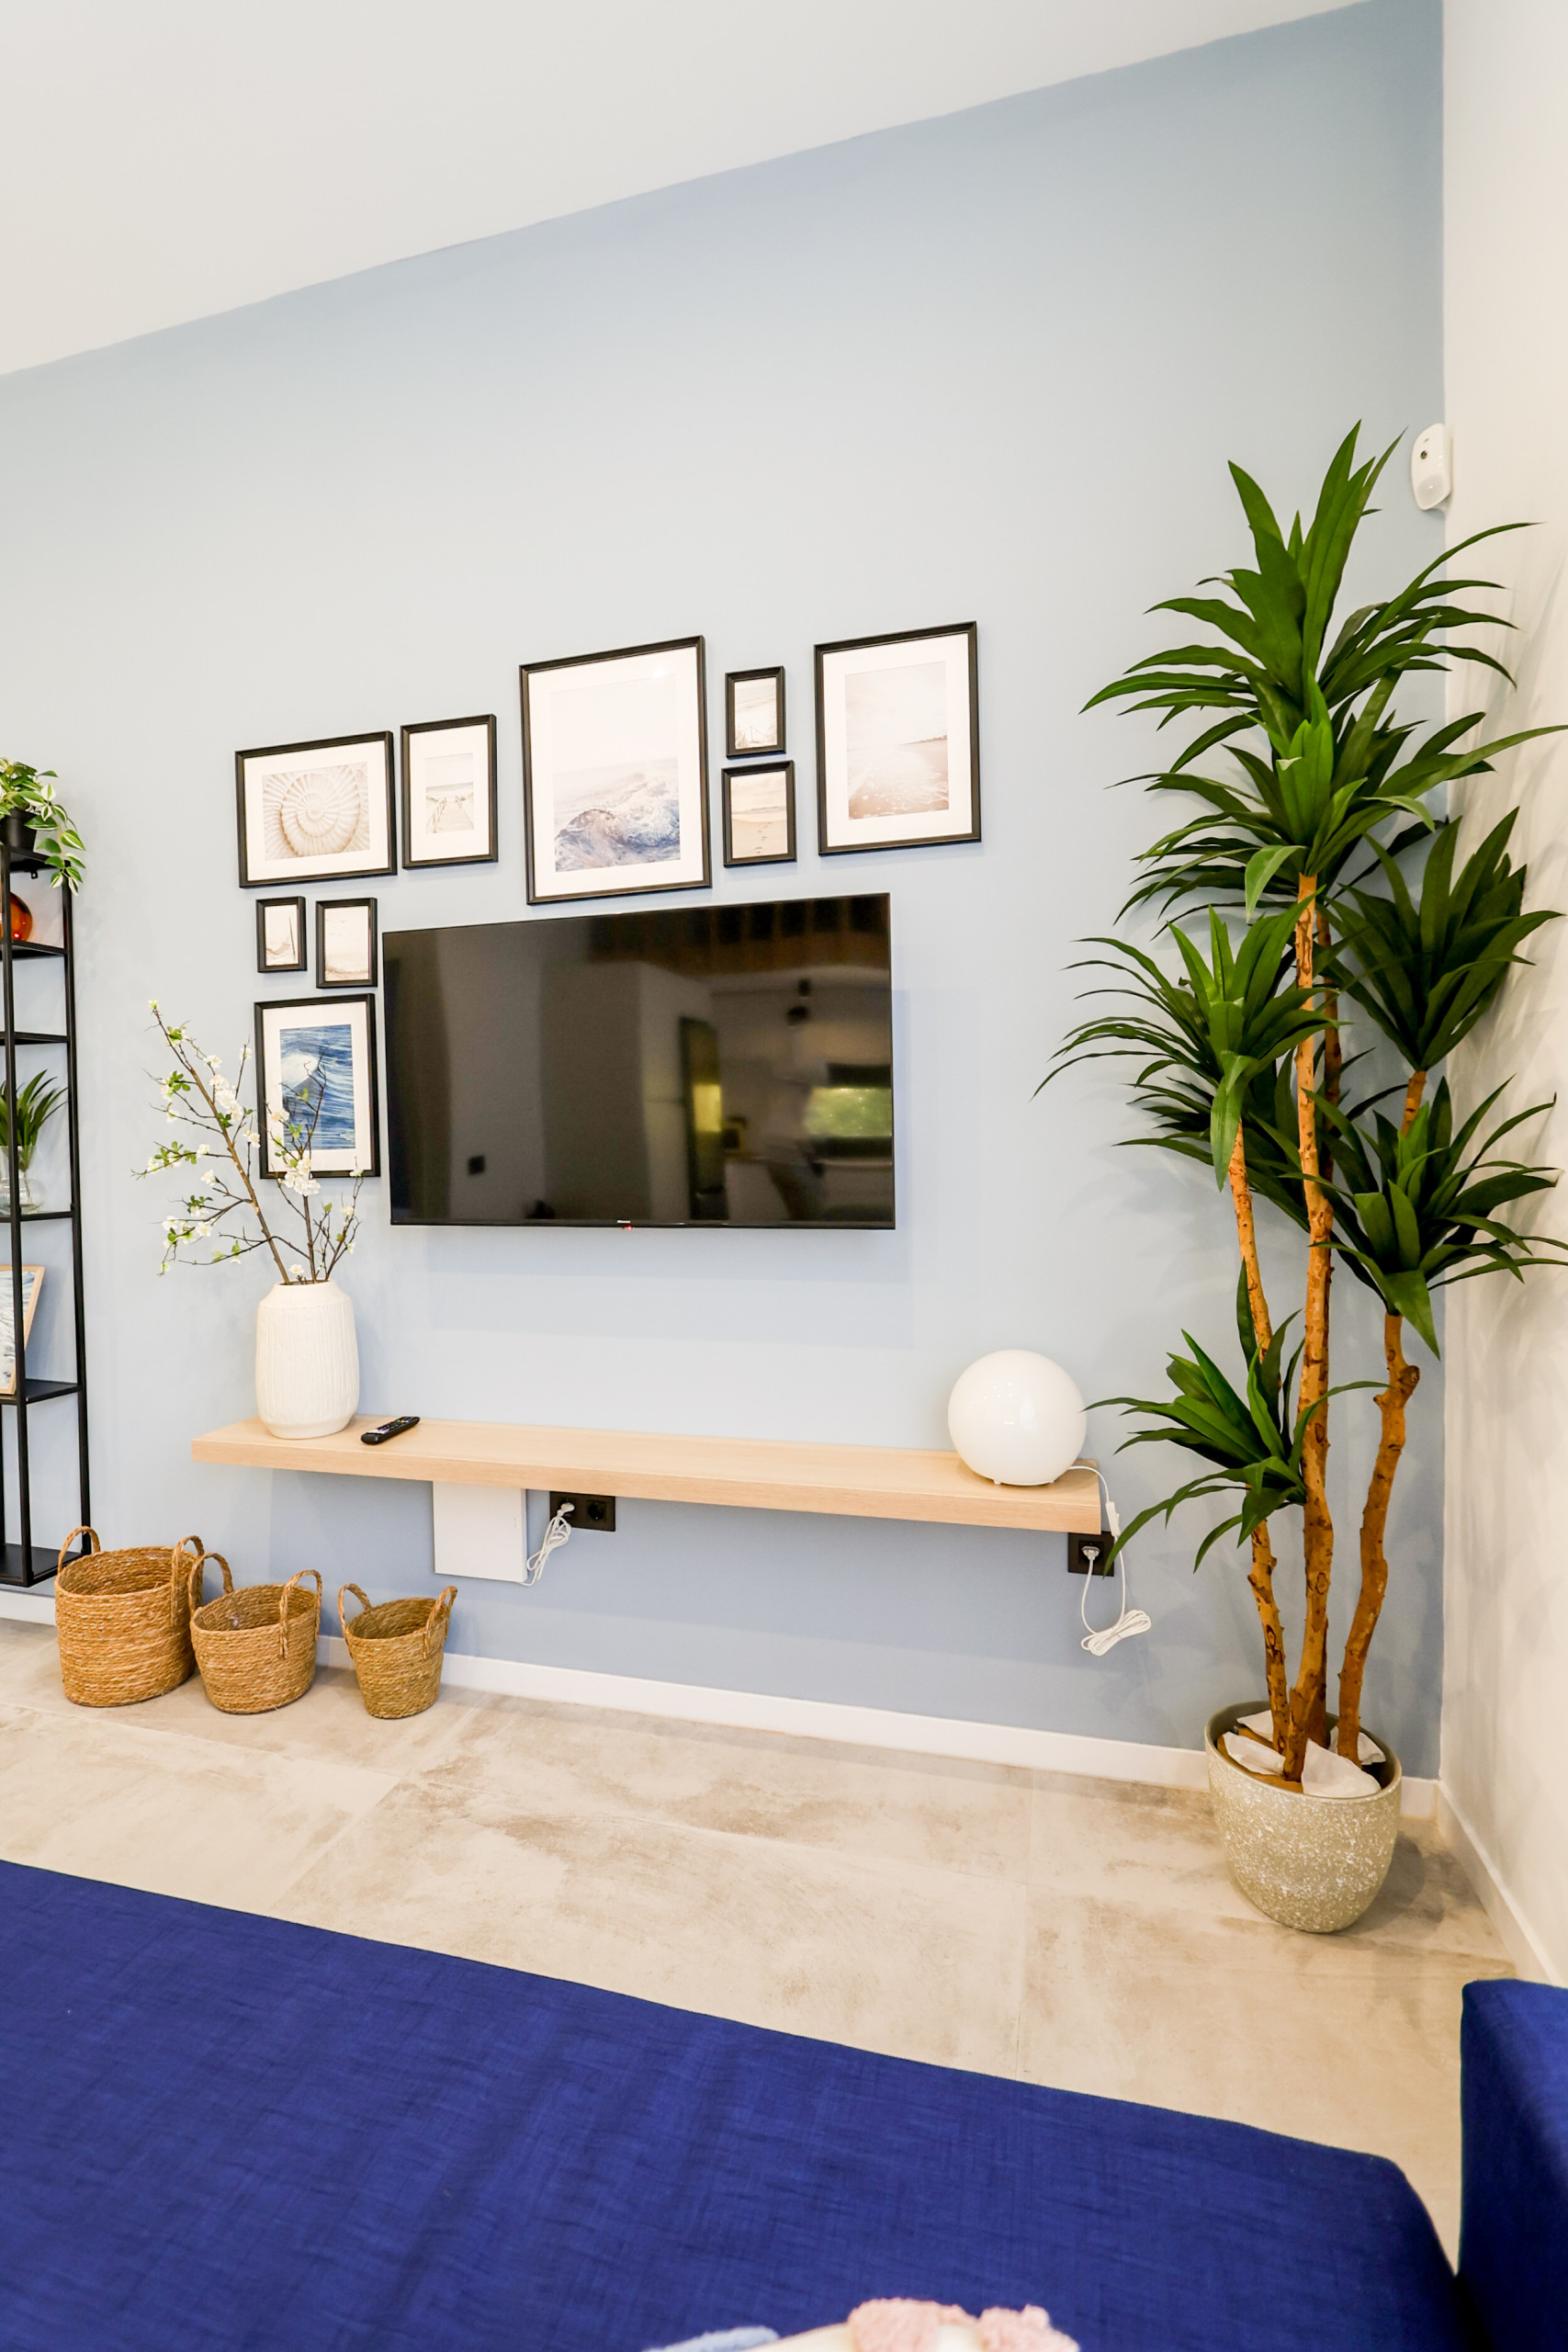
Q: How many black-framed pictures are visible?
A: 9